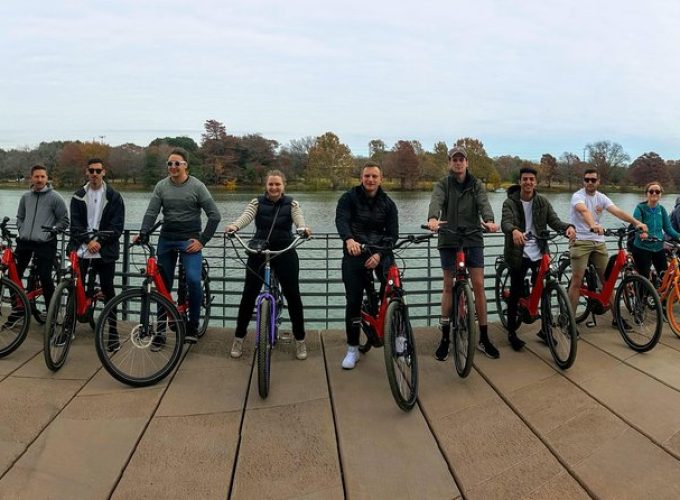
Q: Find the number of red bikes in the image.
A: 7